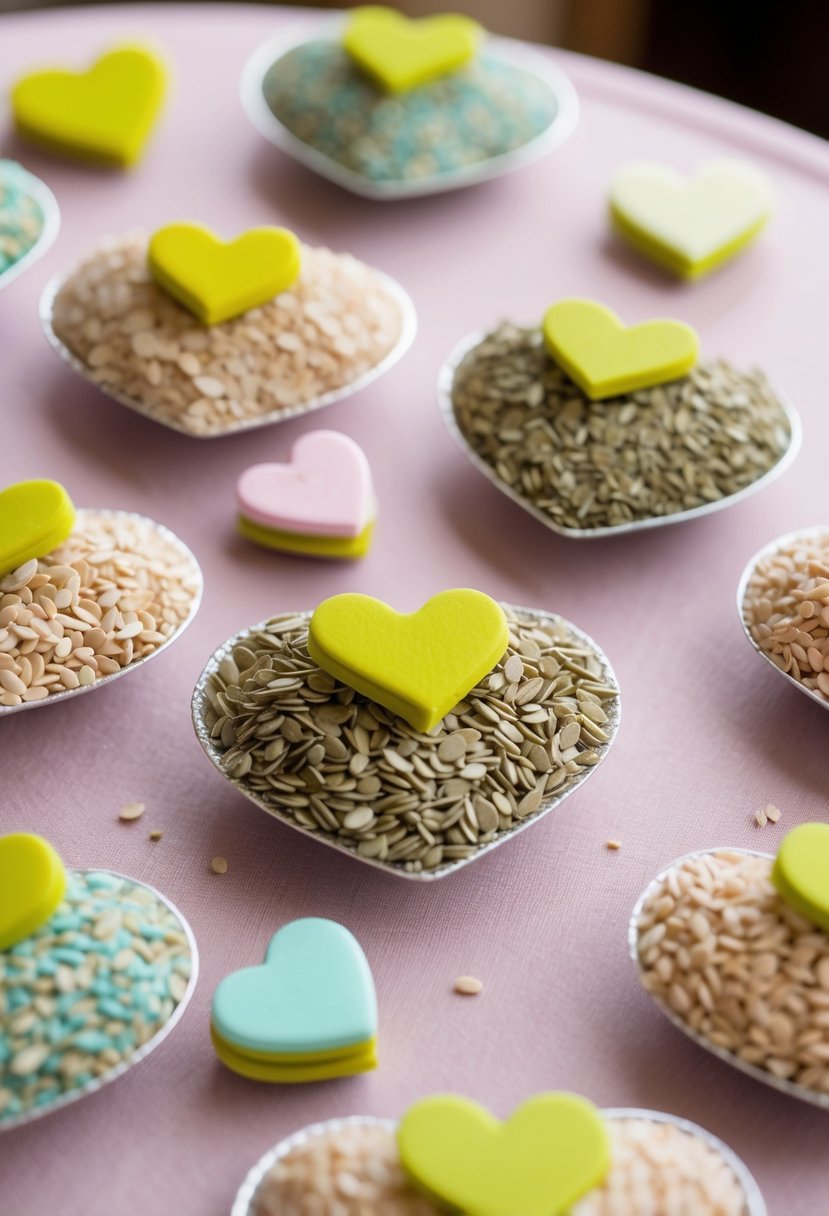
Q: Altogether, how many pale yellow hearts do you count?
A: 1